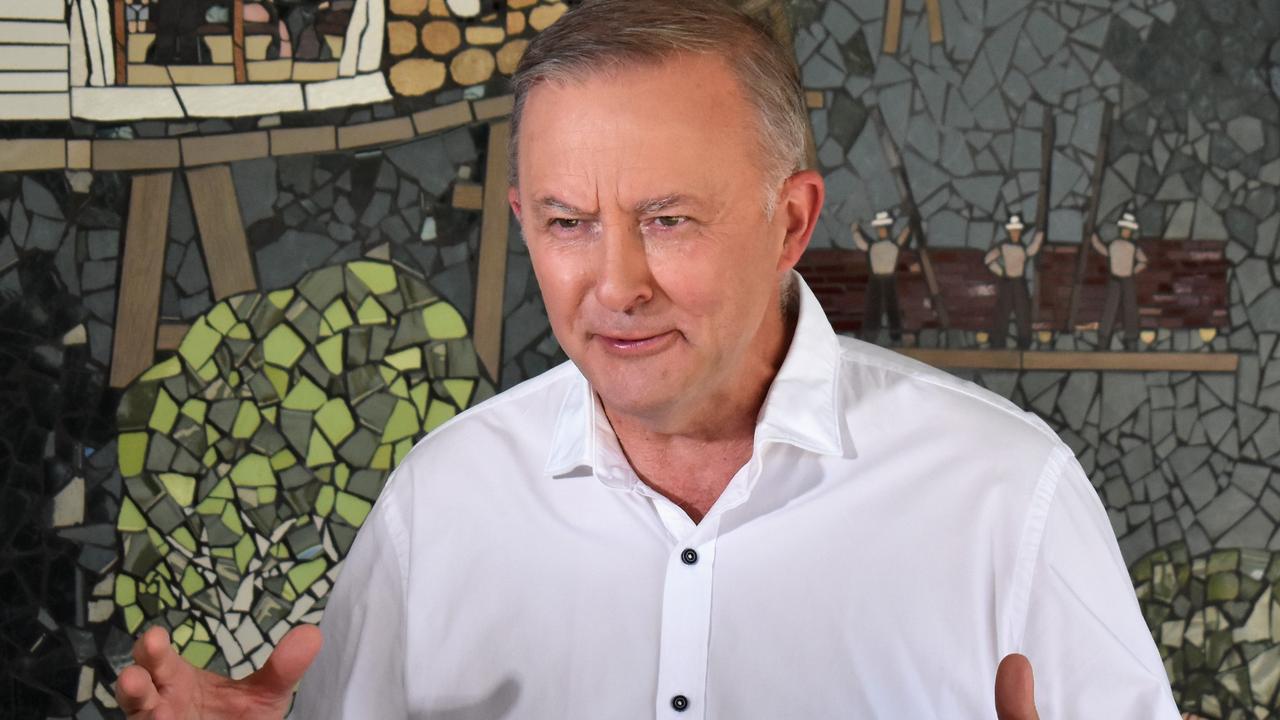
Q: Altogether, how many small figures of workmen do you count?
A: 3